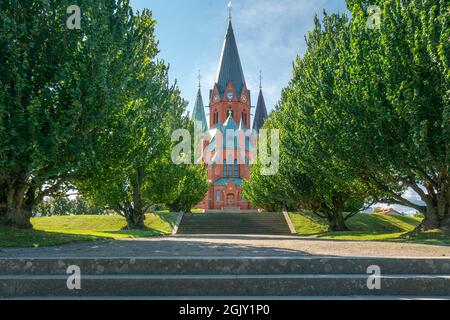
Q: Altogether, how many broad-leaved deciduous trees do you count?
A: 6